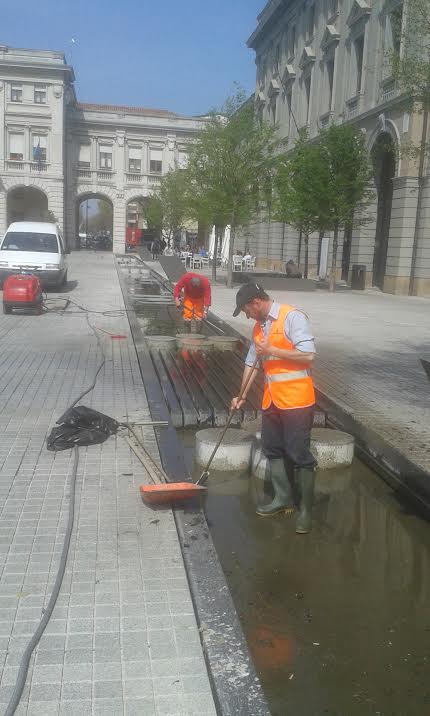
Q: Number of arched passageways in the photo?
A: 4